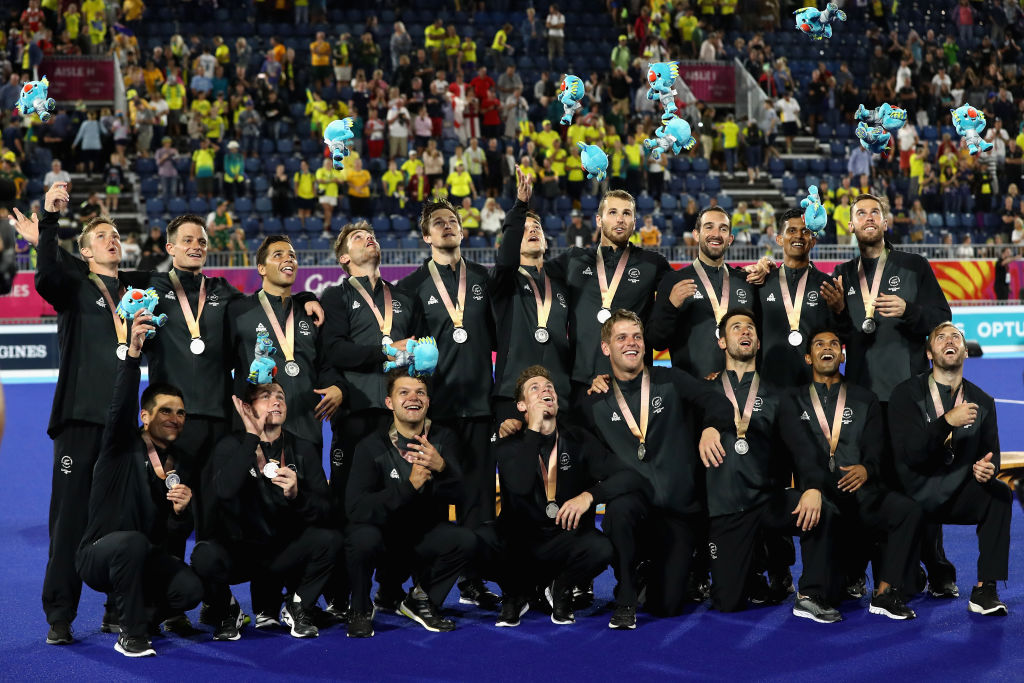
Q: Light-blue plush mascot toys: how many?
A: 14